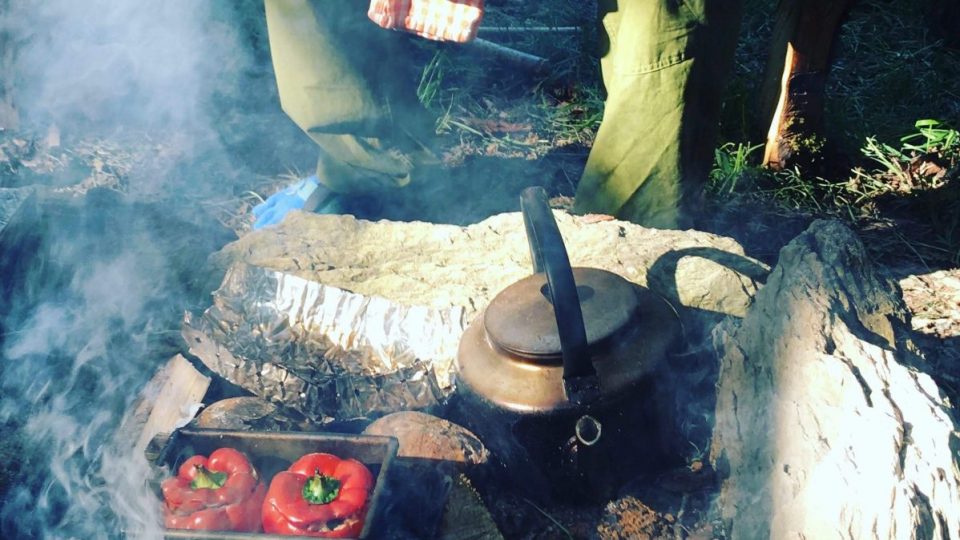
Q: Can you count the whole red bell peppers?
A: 2